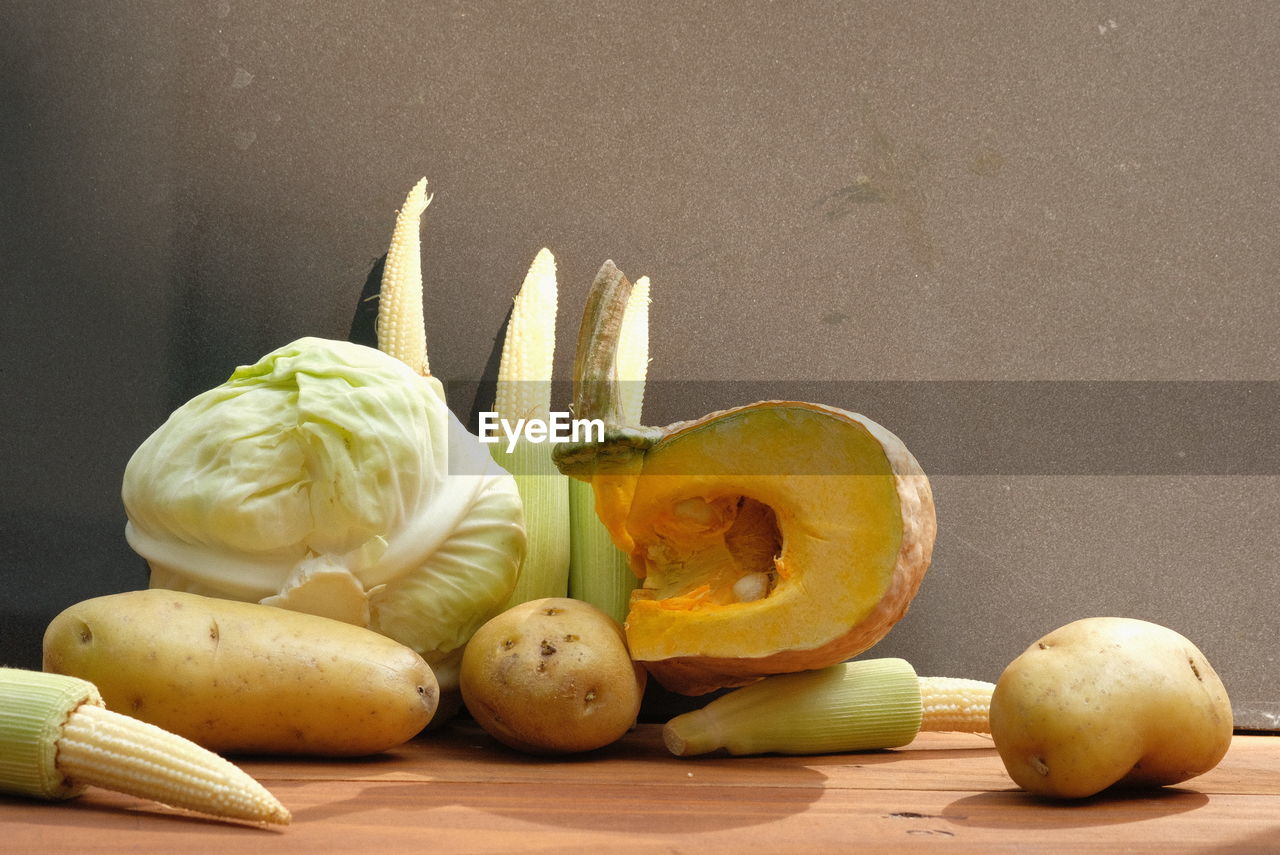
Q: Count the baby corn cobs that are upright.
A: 3